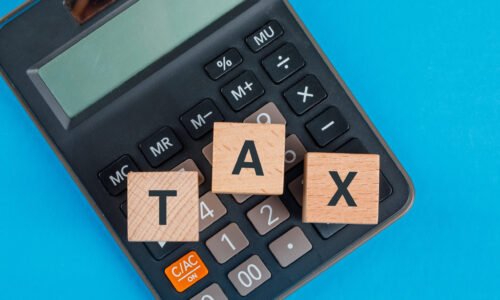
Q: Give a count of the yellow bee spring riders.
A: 0